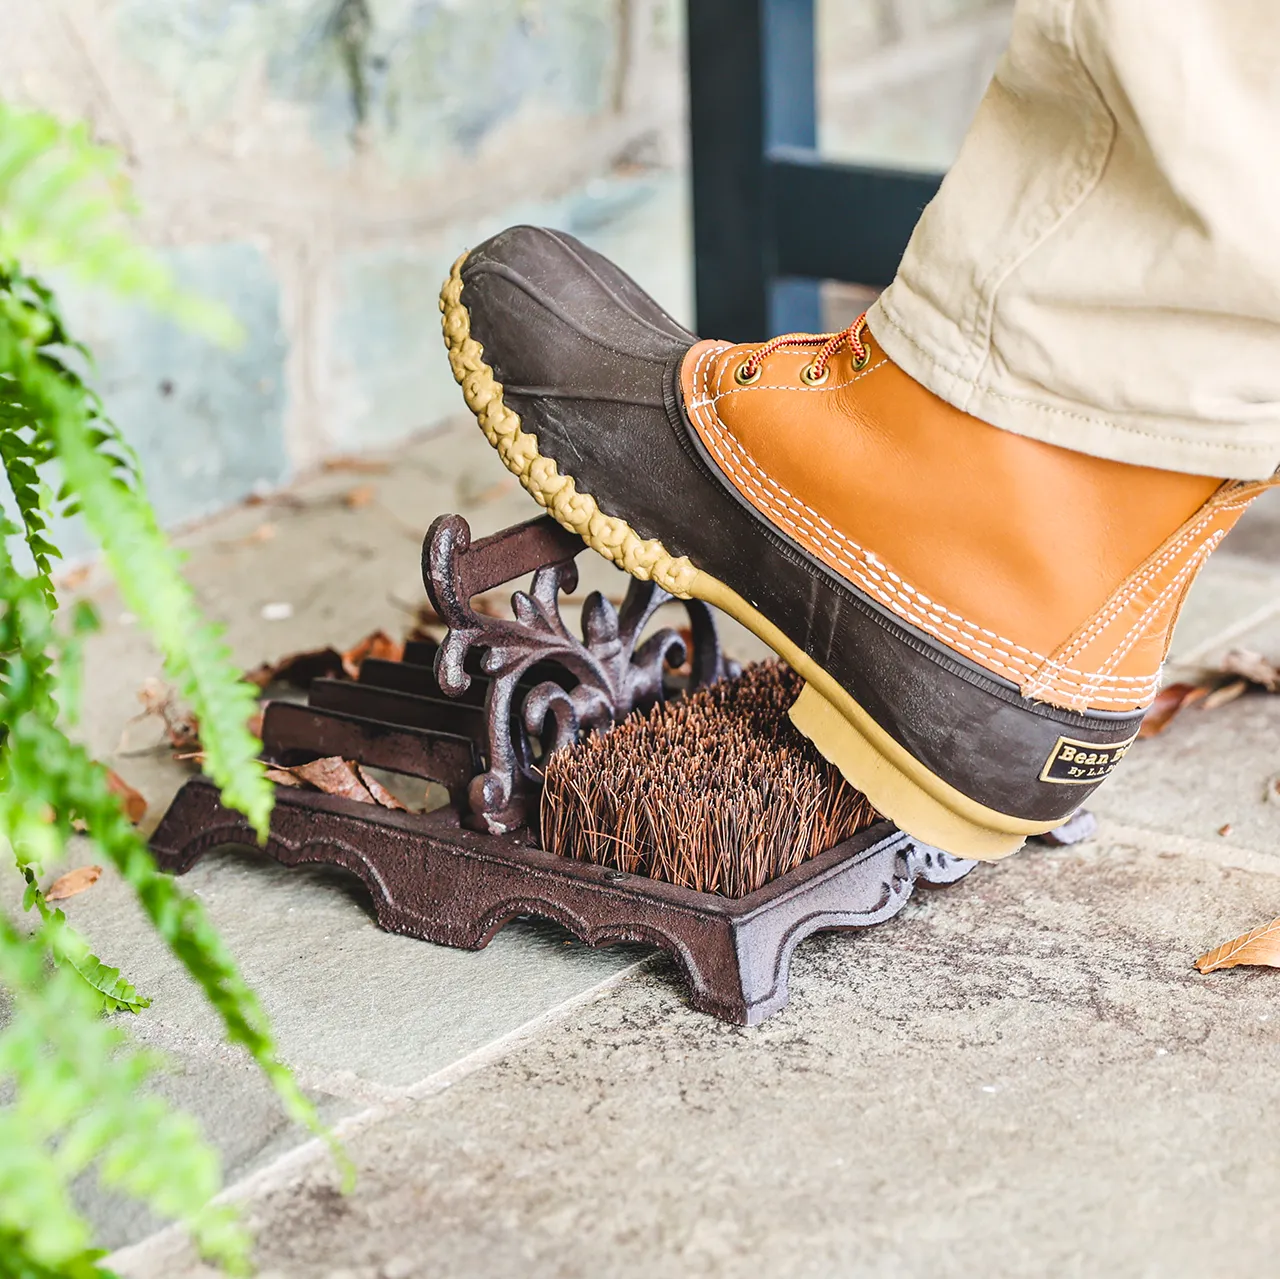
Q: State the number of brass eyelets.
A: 3